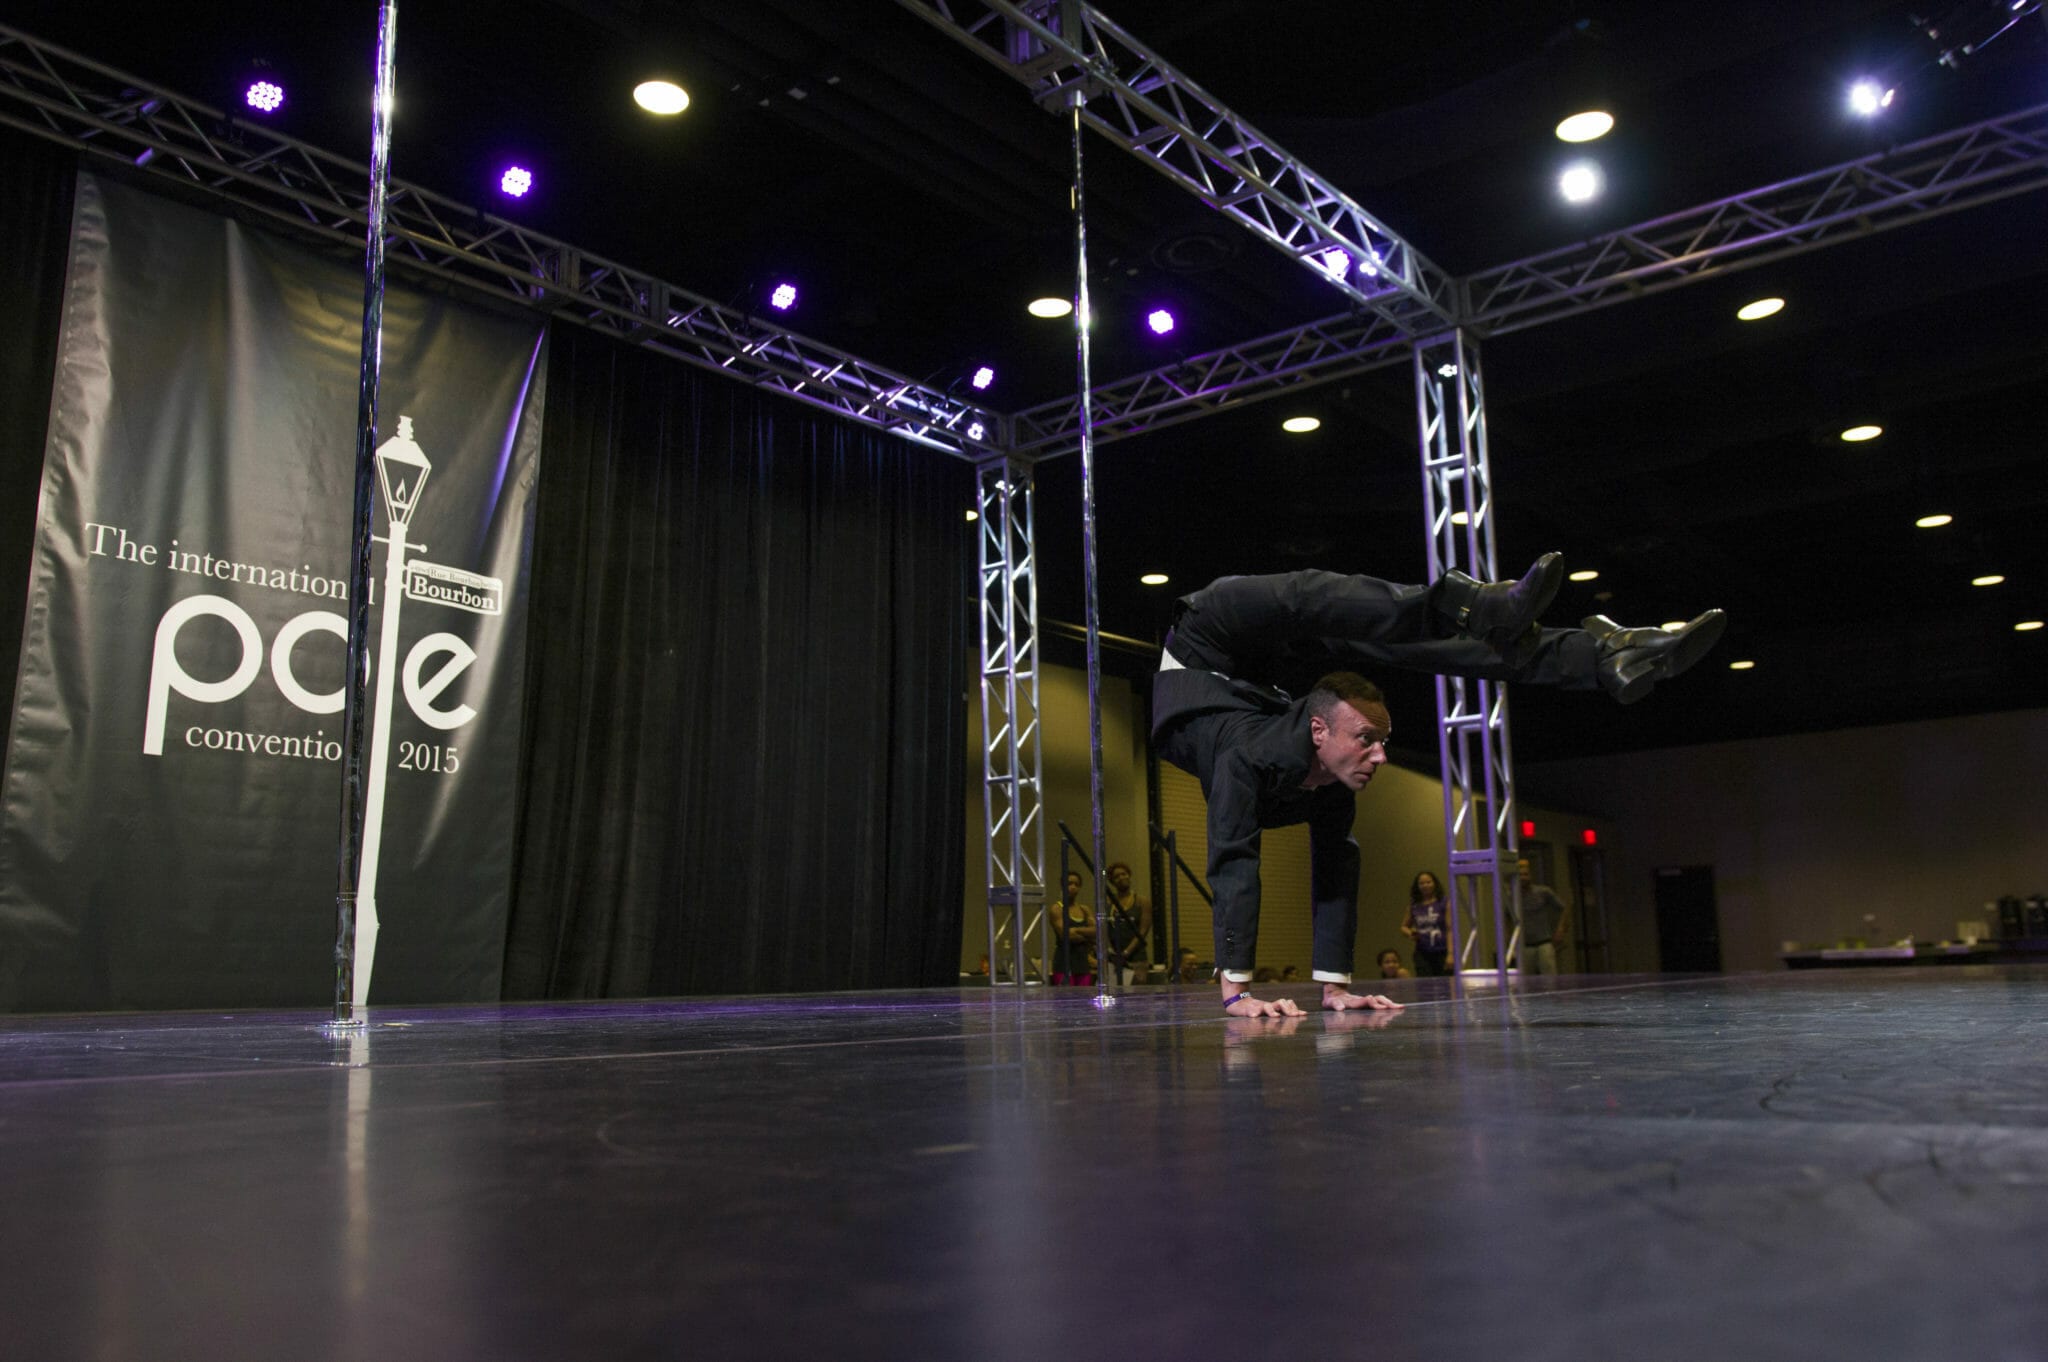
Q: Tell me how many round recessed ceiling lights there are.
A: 15